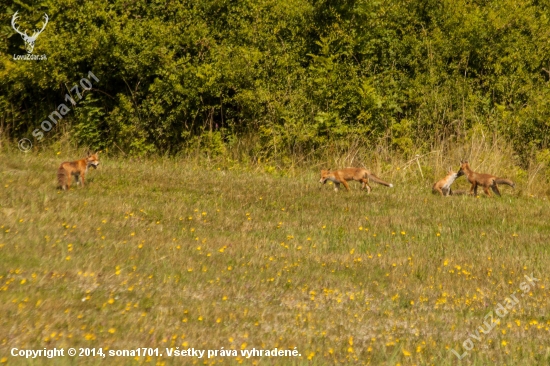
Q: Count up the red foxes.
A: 4